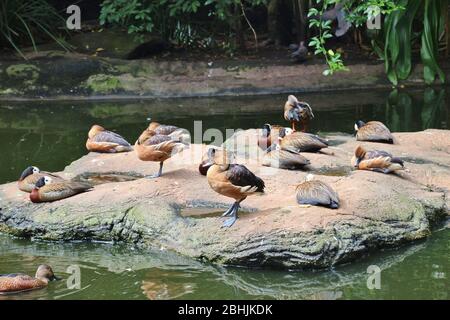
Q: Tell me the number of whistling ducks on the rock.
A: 14